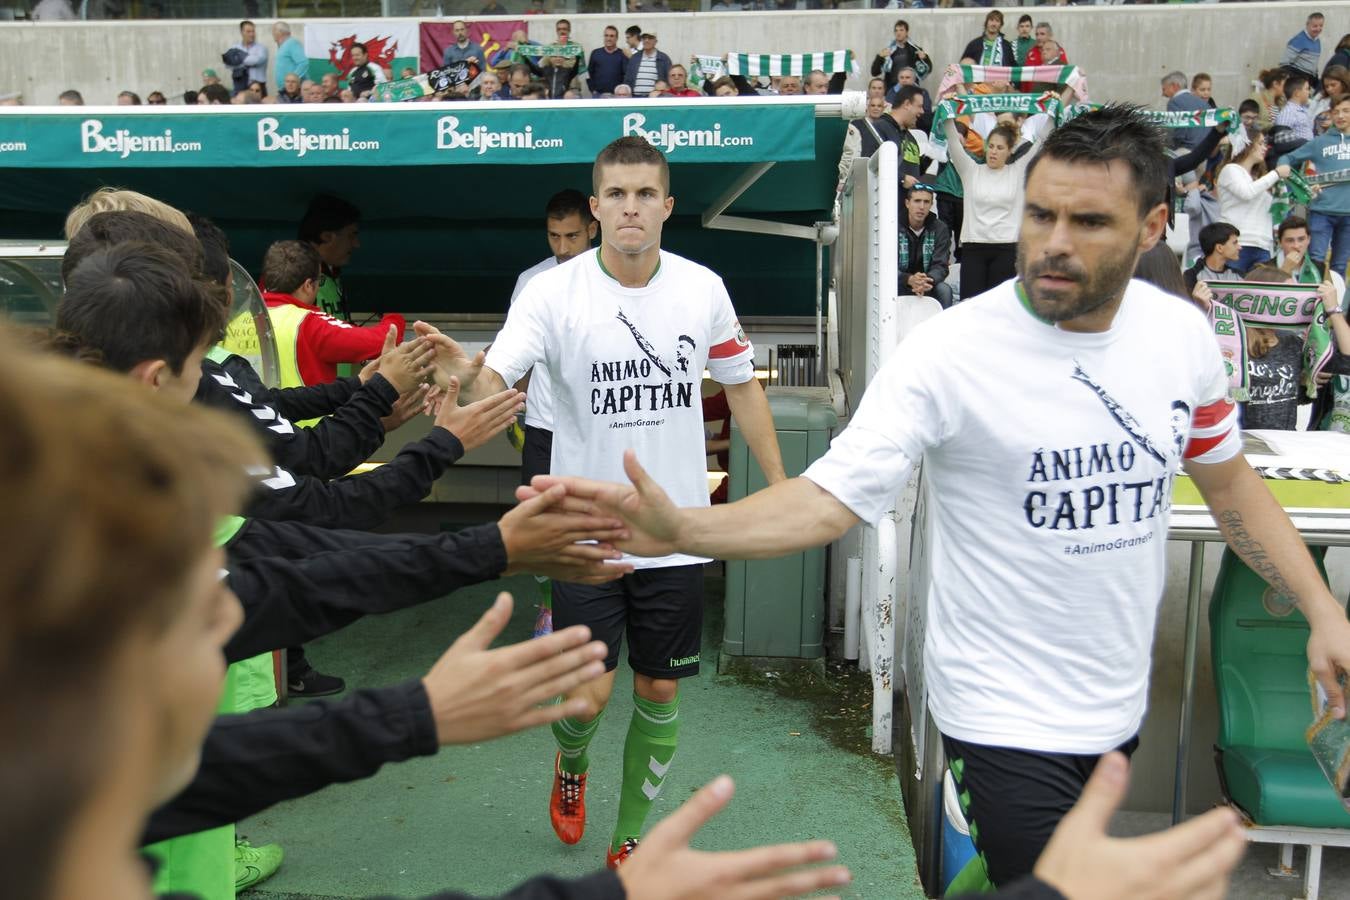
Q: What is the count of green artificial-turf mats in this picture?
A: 1